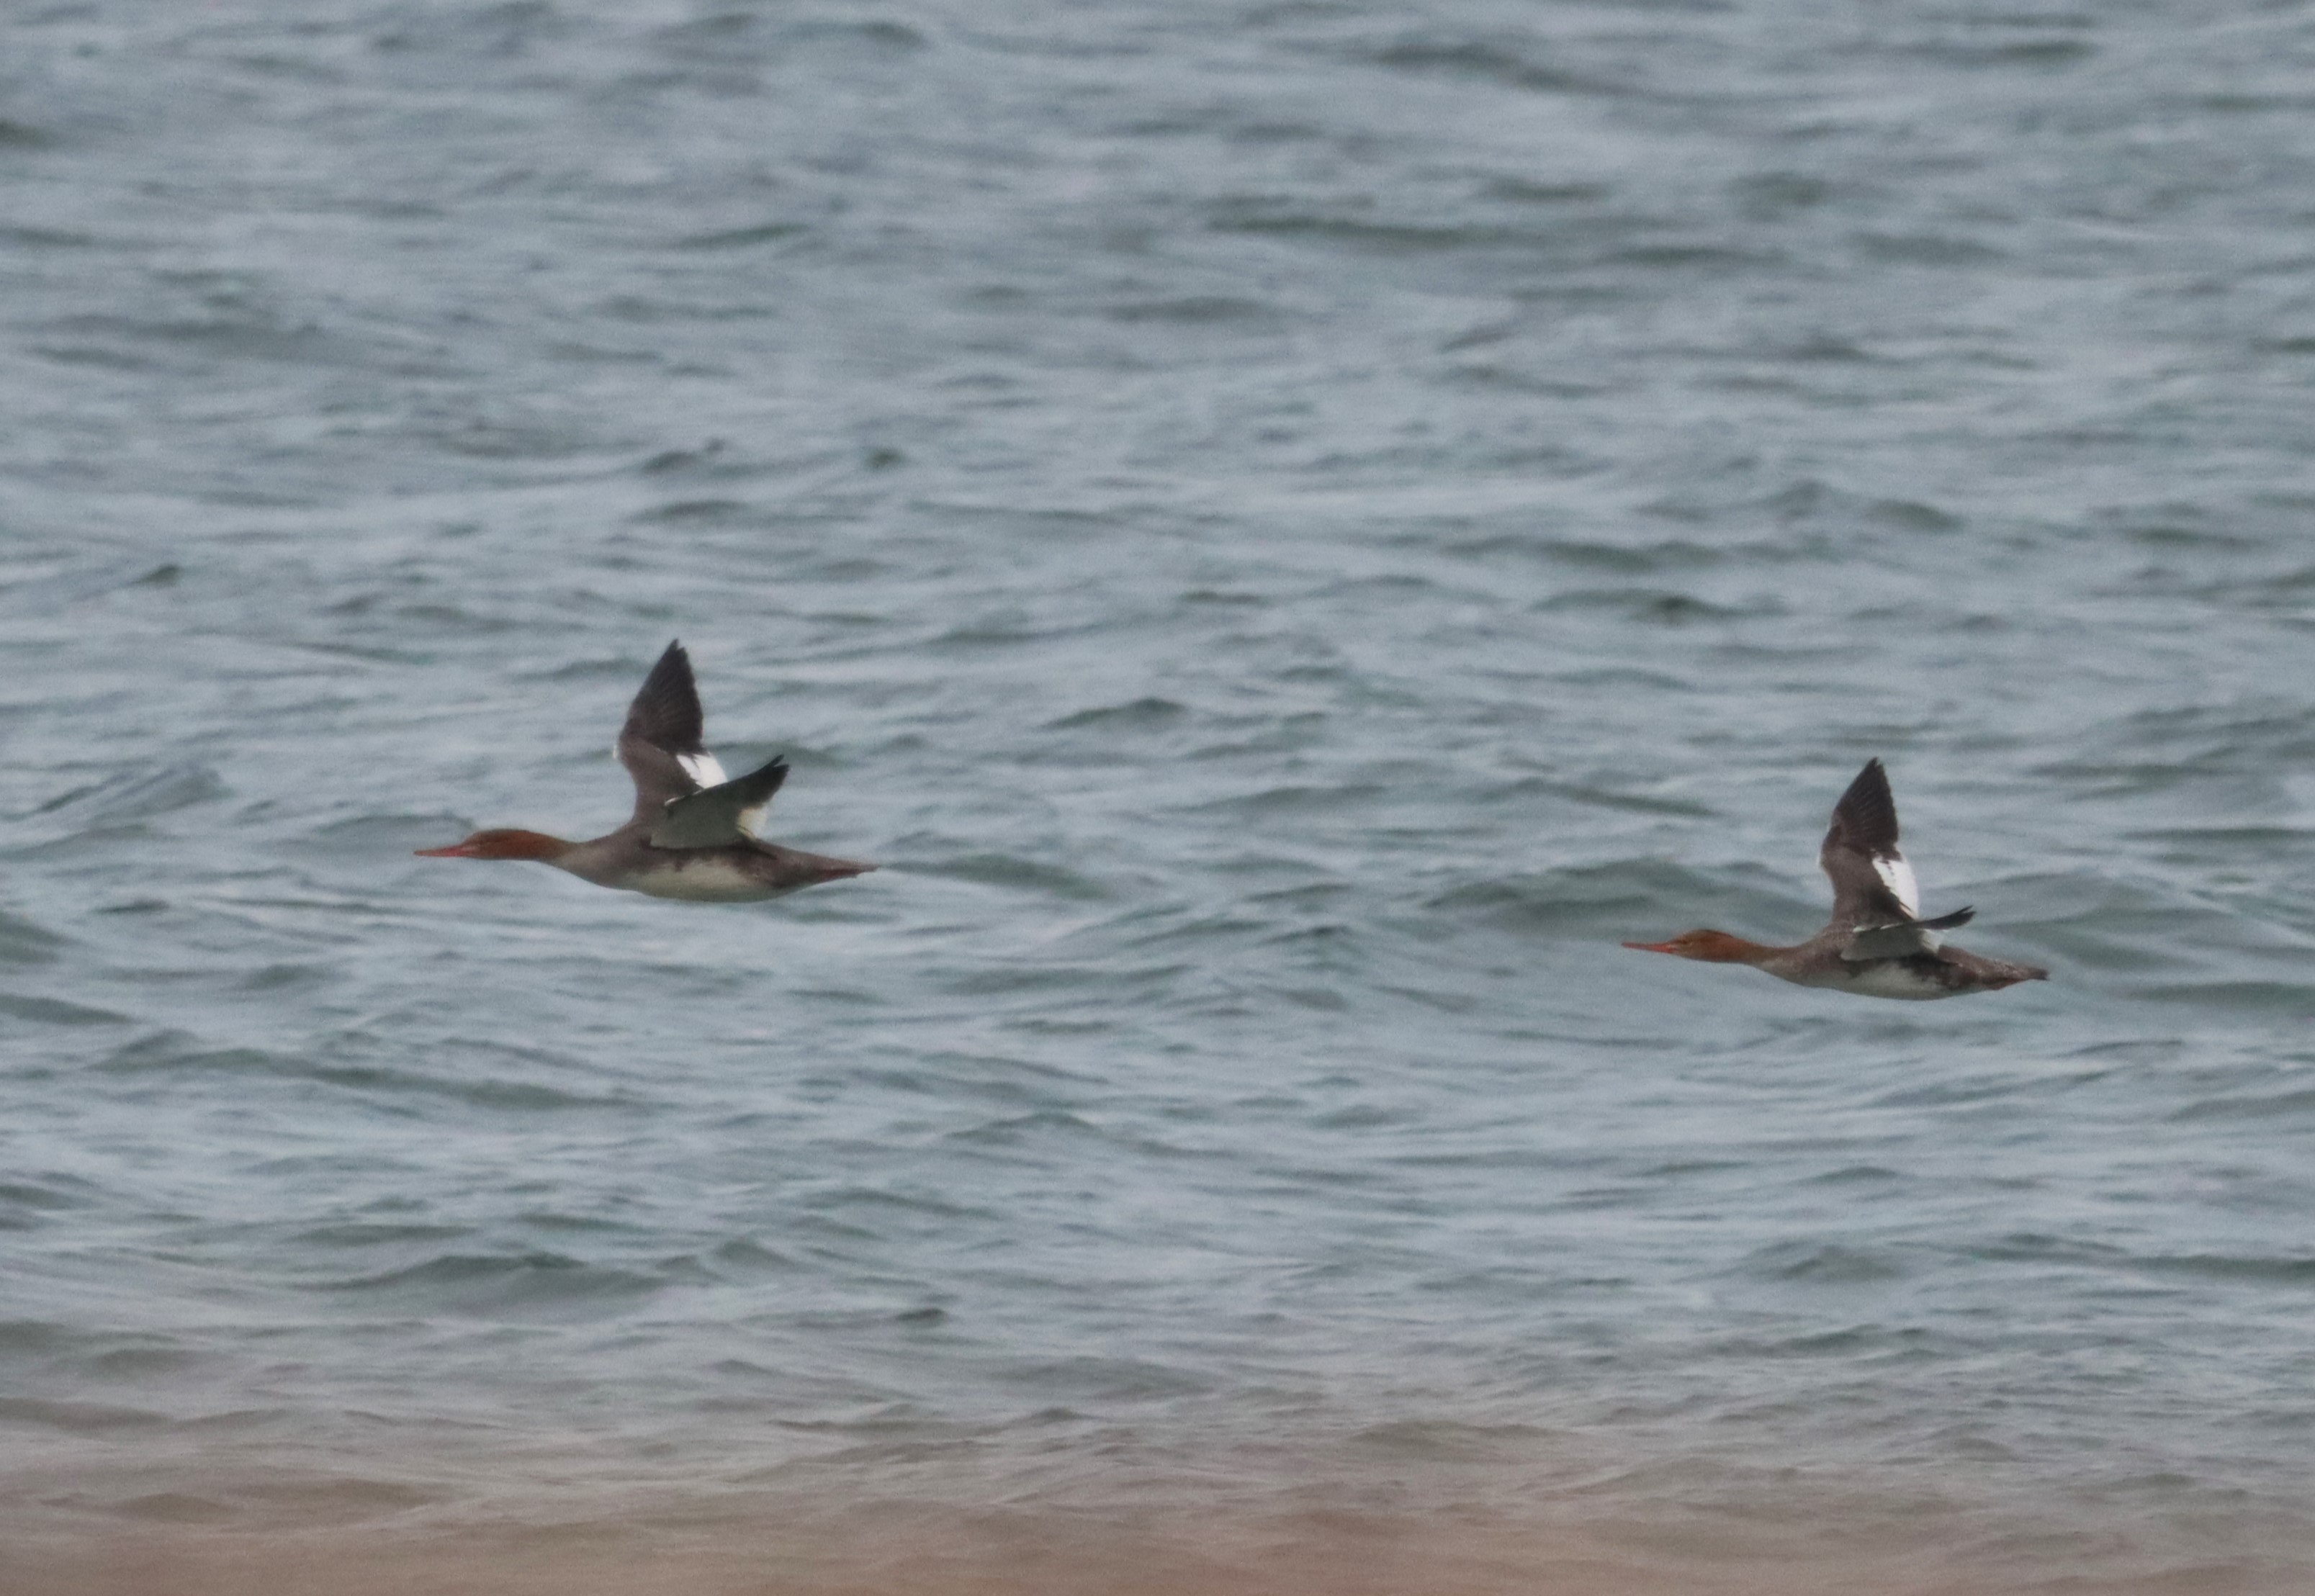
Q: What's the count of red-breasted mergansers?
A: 2